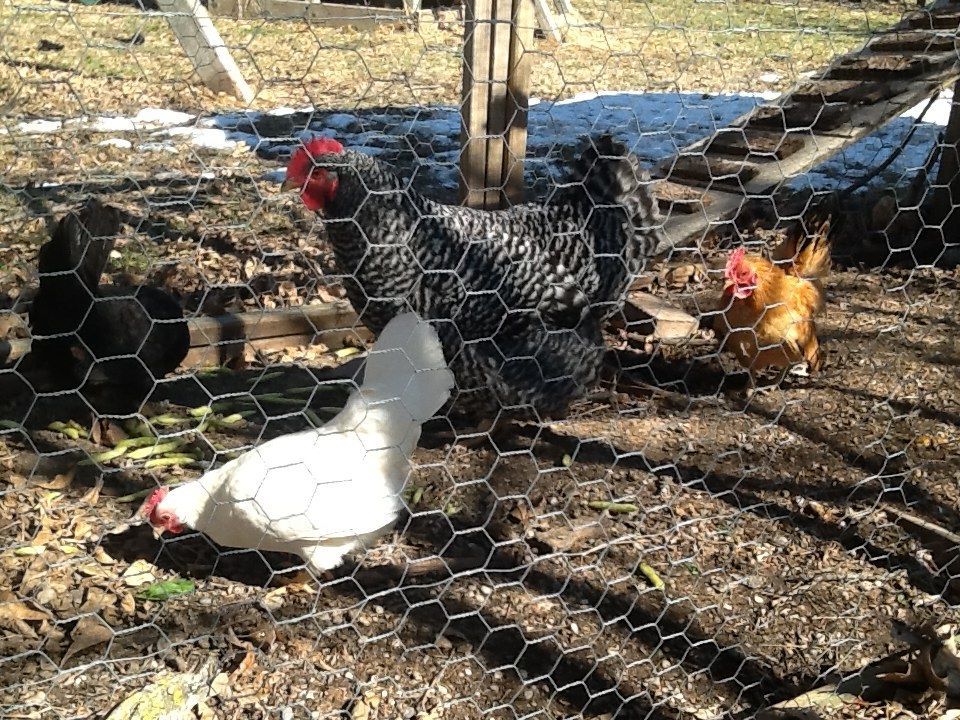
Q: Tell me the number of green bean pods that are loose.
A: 2